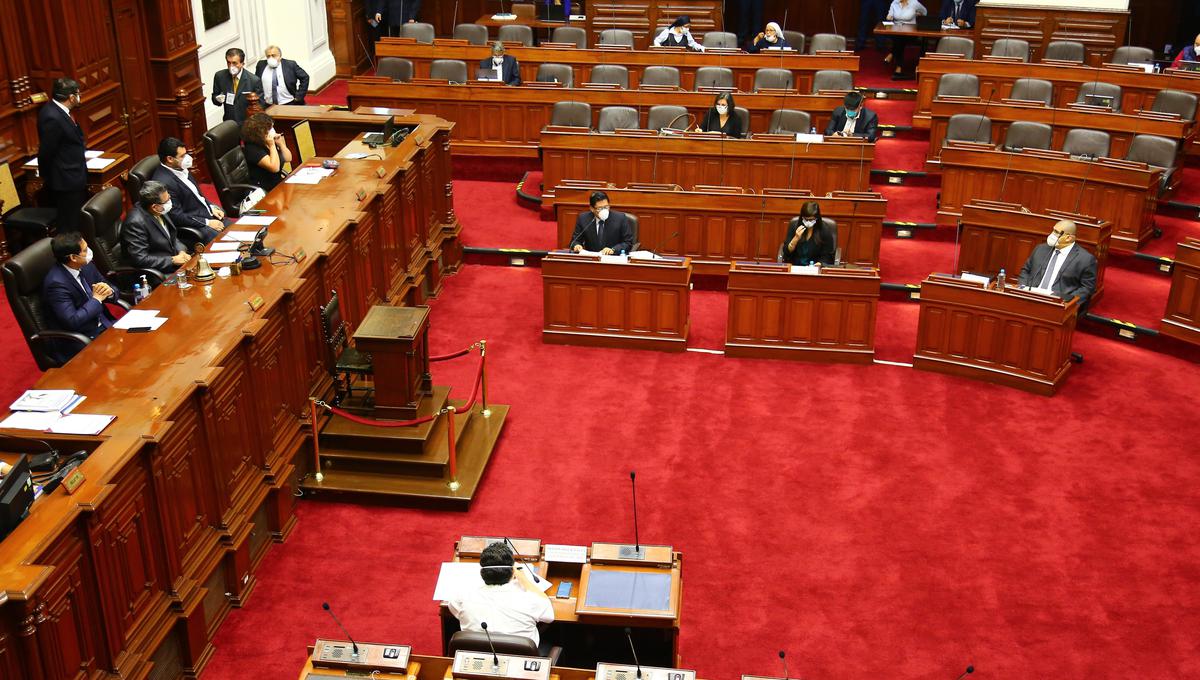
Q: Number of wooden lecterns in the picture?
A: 1